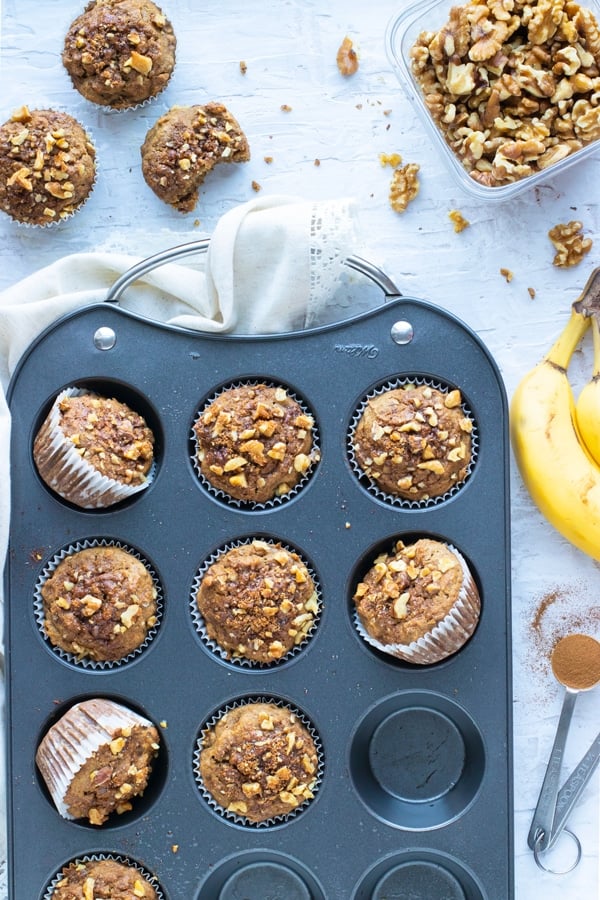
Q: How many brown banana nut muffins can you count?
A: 12